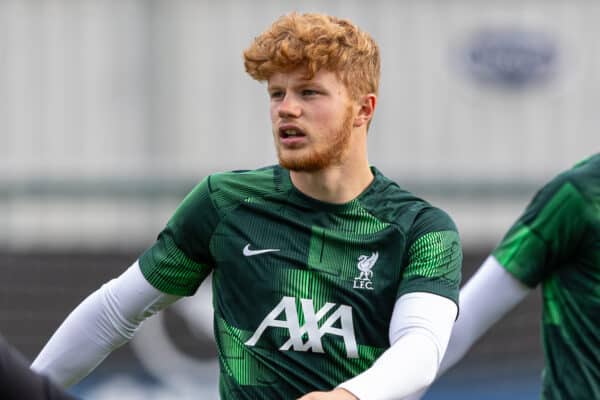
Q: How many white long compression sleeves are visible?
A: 3